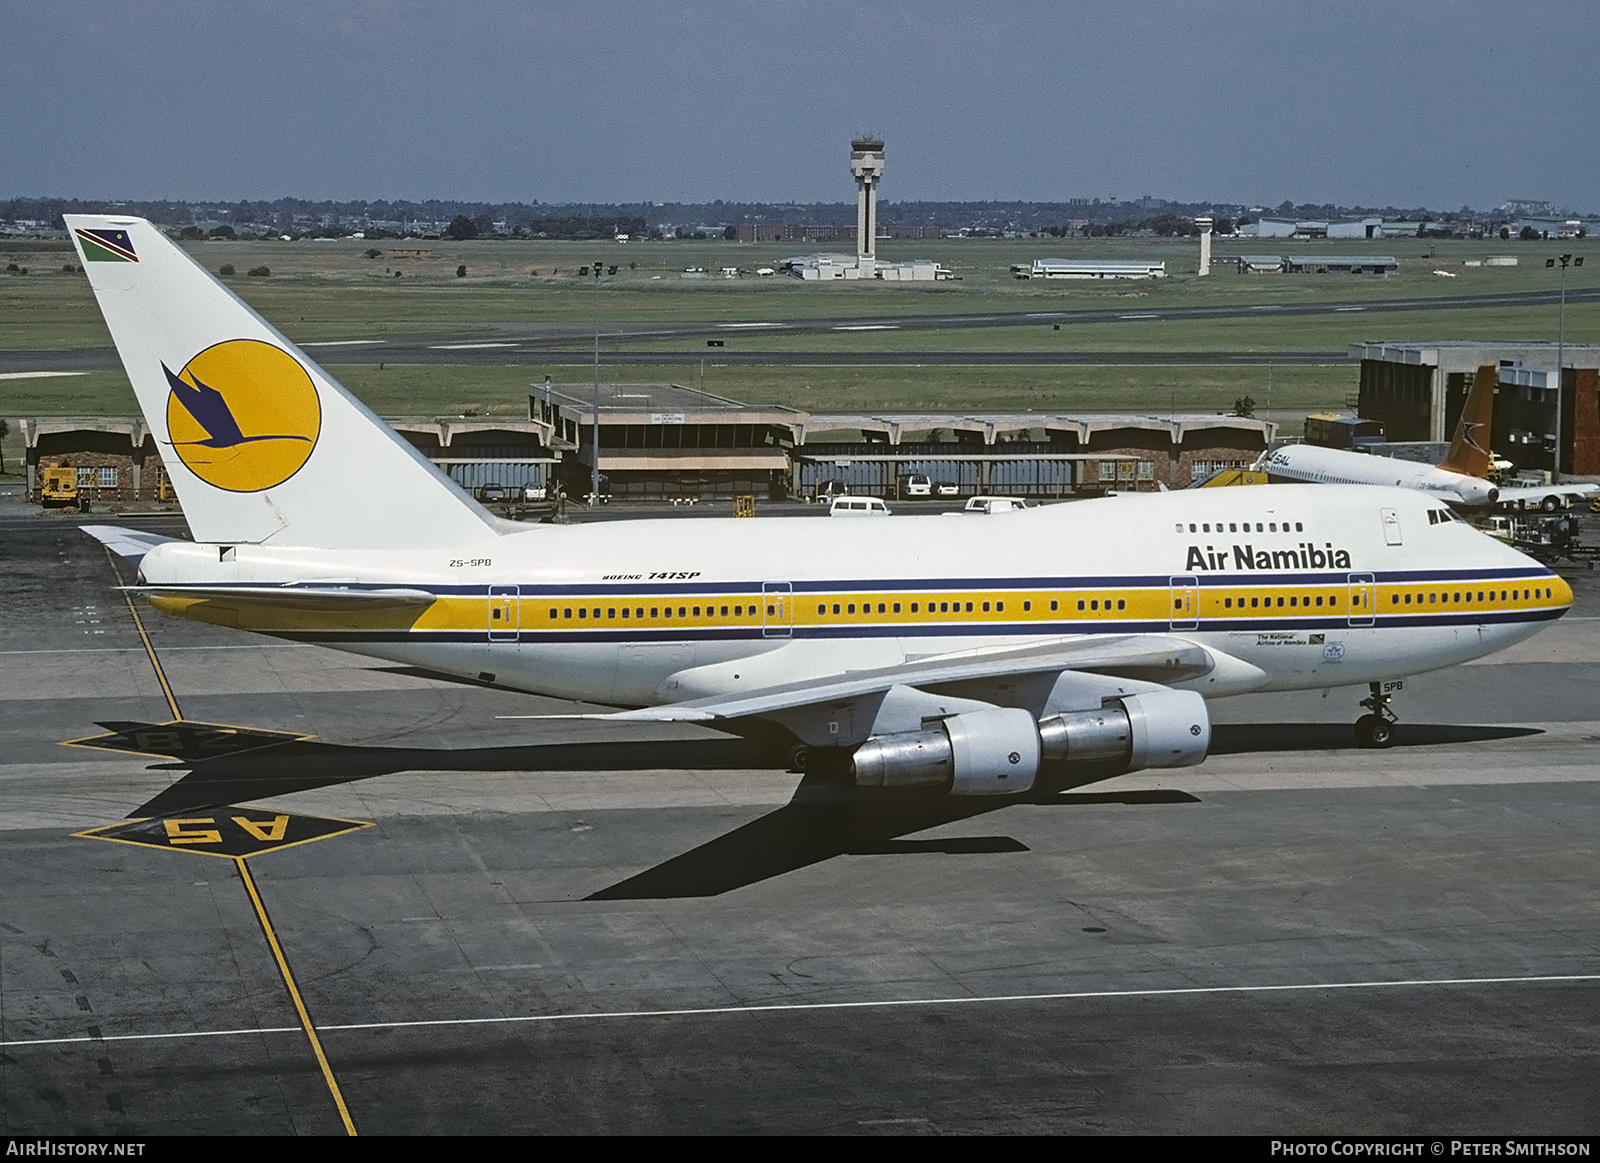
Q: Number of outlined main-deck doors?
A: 4